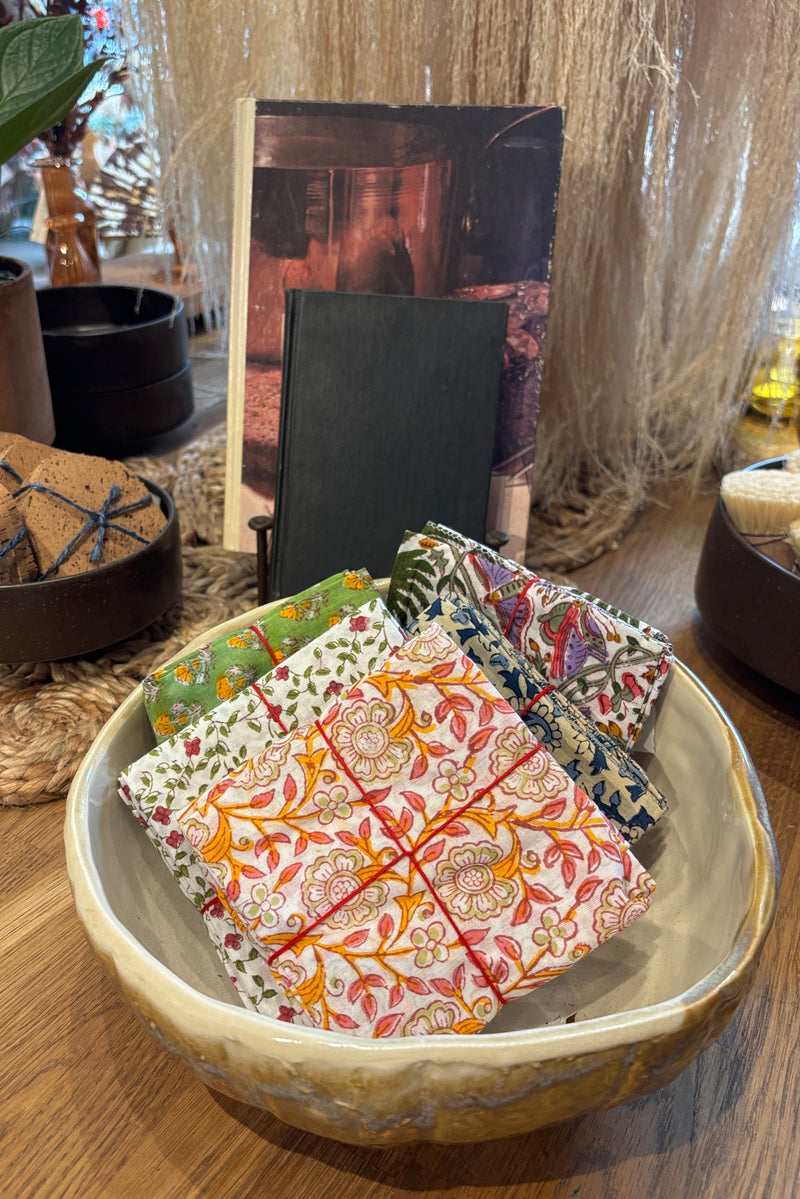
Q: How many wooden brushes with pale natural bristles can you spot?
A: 3